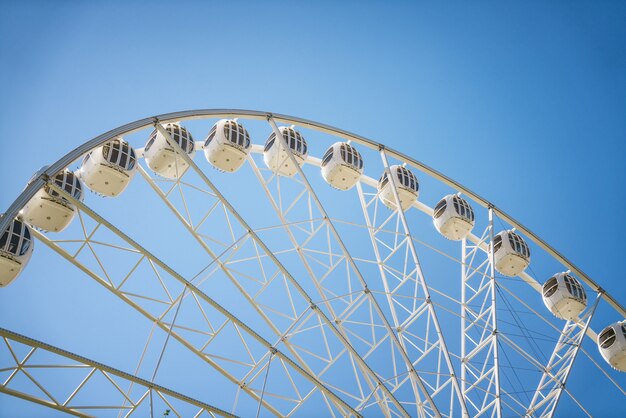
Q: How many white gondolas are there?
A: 12